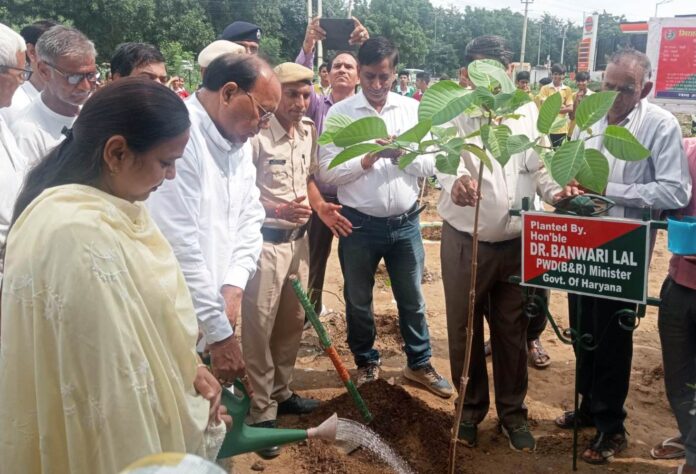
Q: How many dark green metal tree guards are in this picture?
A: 1